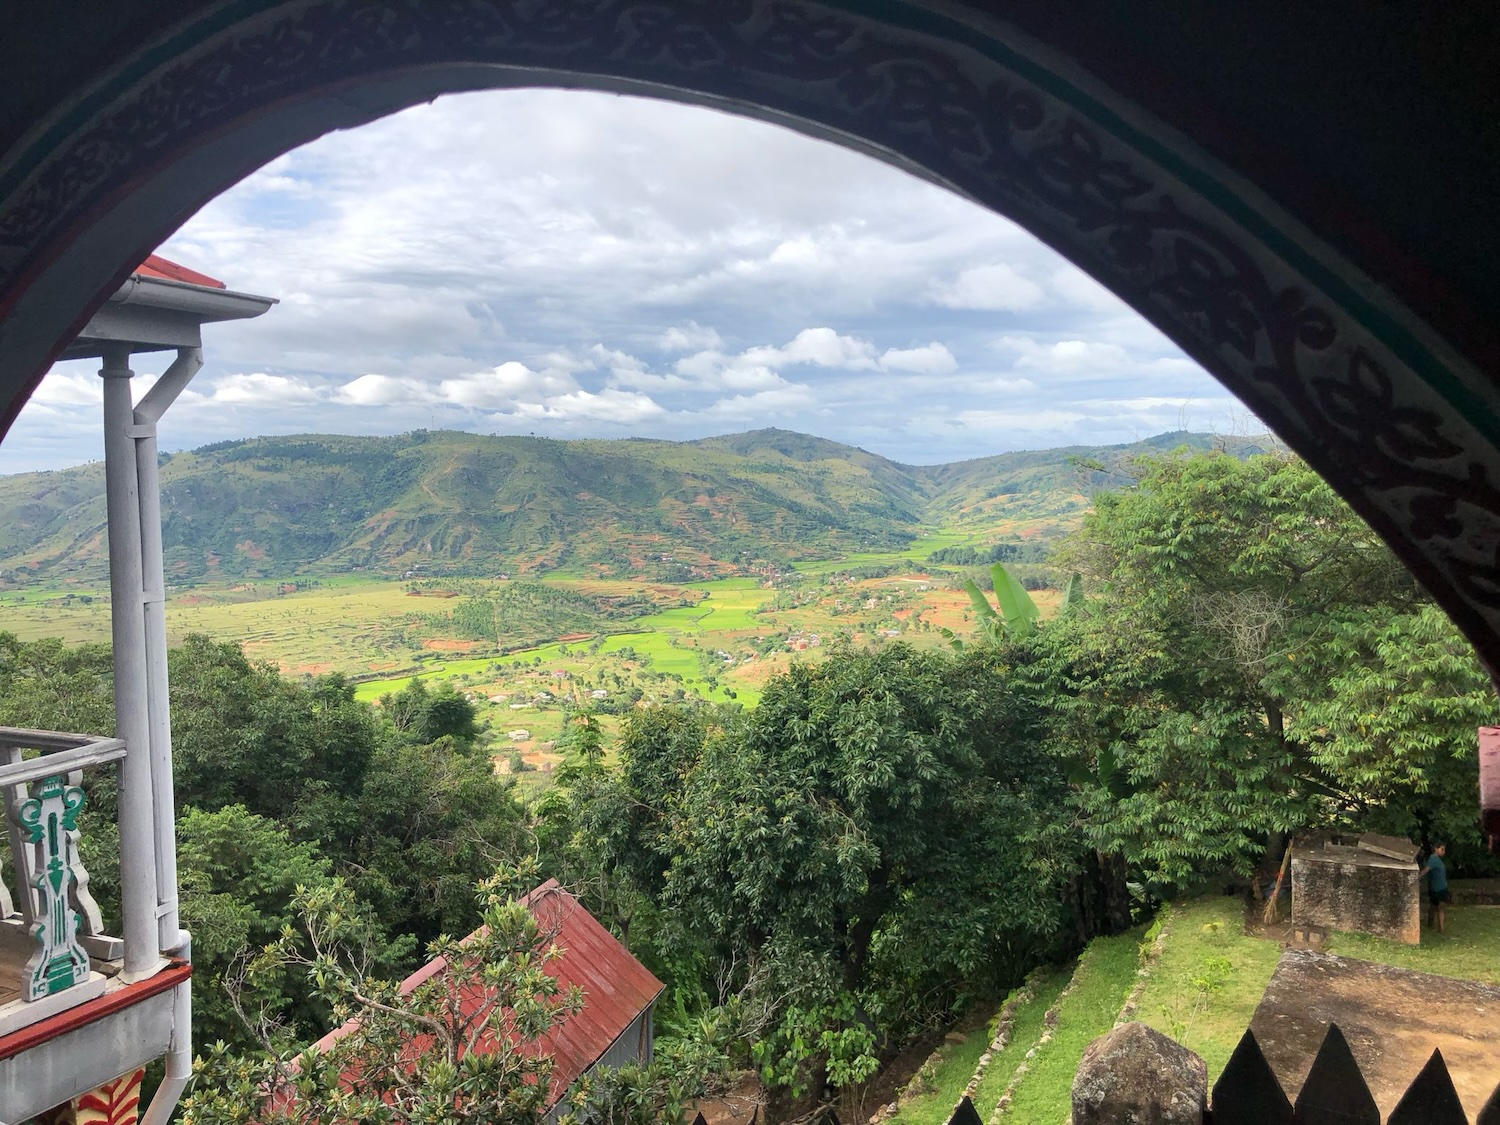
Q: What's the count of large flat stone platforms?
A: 1